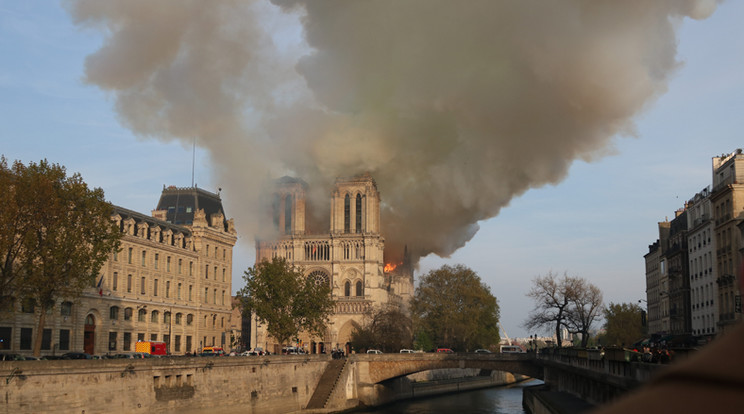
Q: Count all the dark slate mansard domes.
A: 1